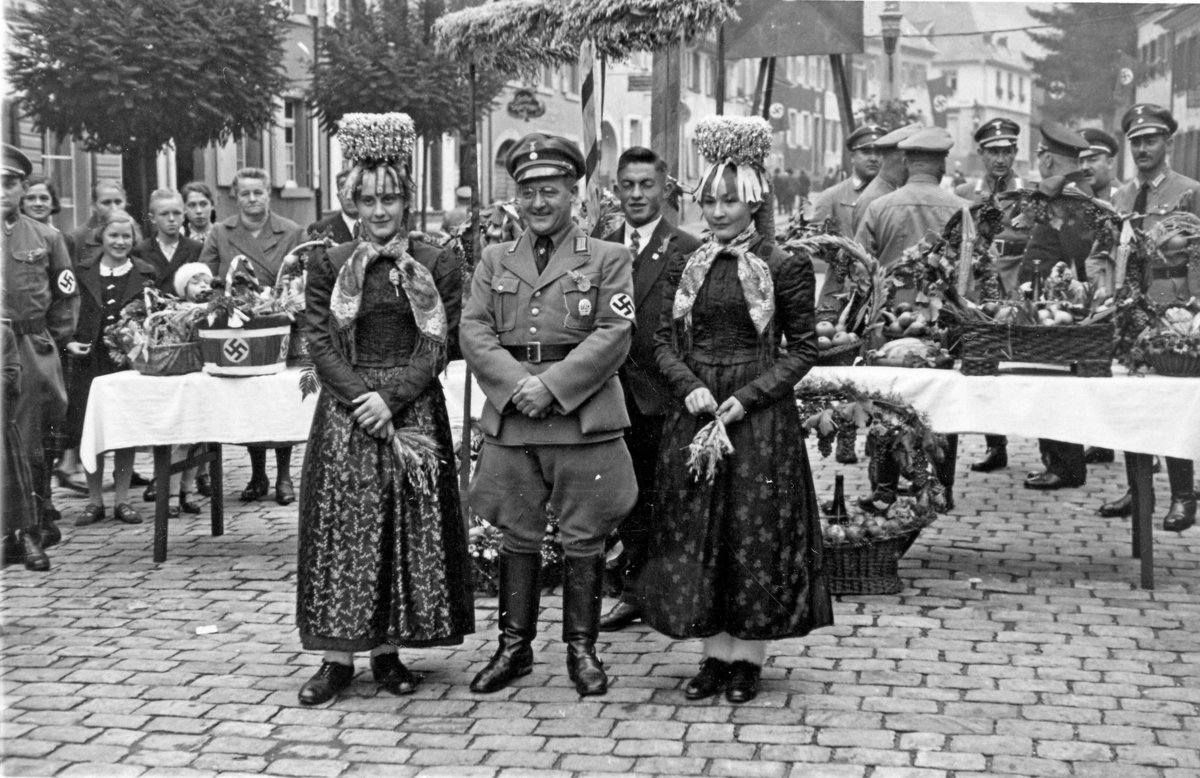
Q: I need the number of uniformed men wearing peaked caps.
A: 9